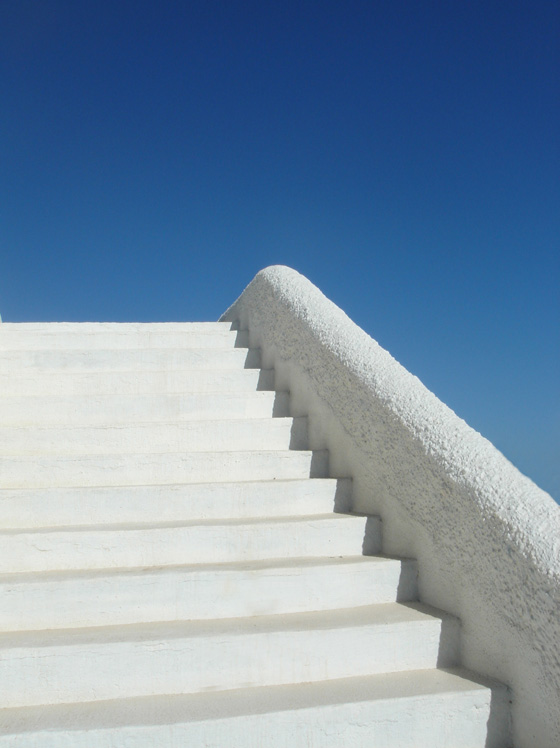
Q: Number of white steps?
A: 12